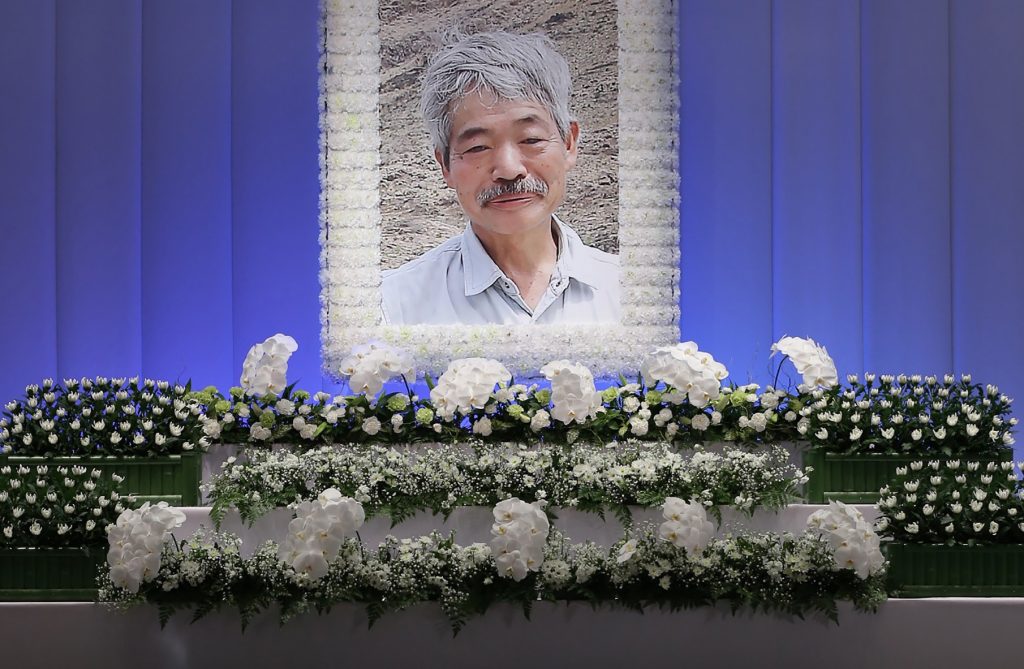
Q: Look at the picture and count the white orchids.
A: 11